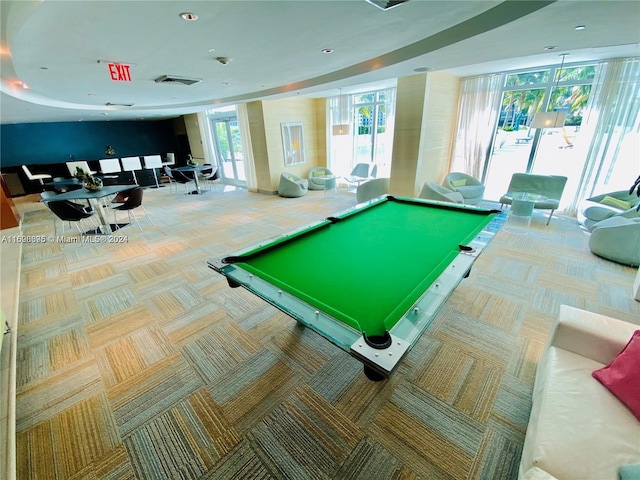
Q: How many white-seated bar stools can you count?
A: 6